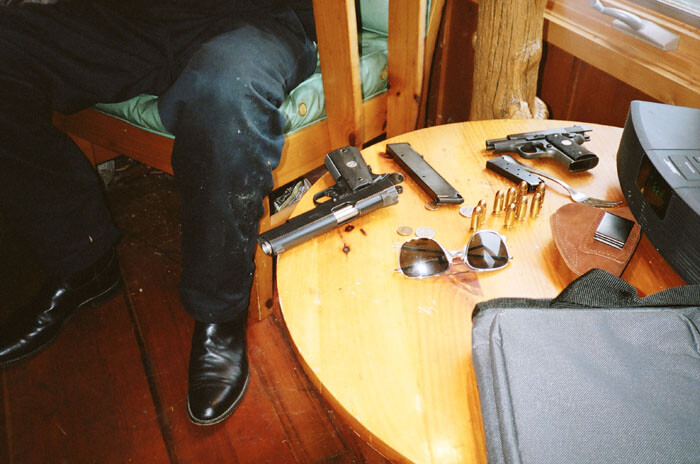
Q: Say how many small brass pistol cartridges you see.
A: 9